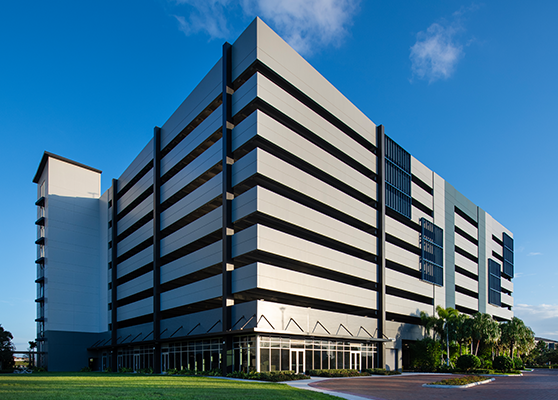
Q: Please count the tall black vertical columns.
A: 4